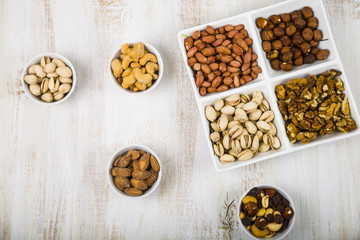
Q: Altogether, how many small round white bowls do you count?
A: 4